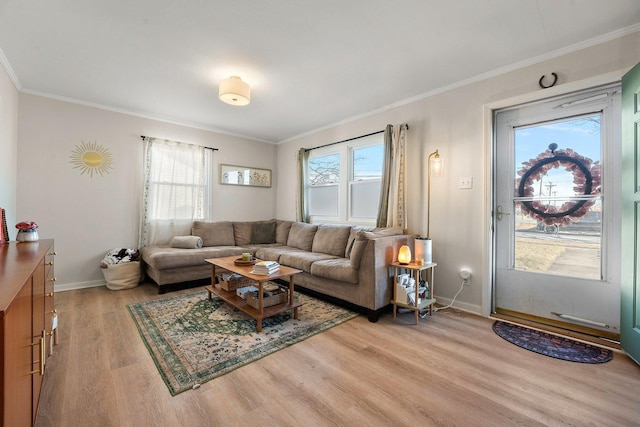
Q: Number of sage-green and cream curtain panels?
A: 2